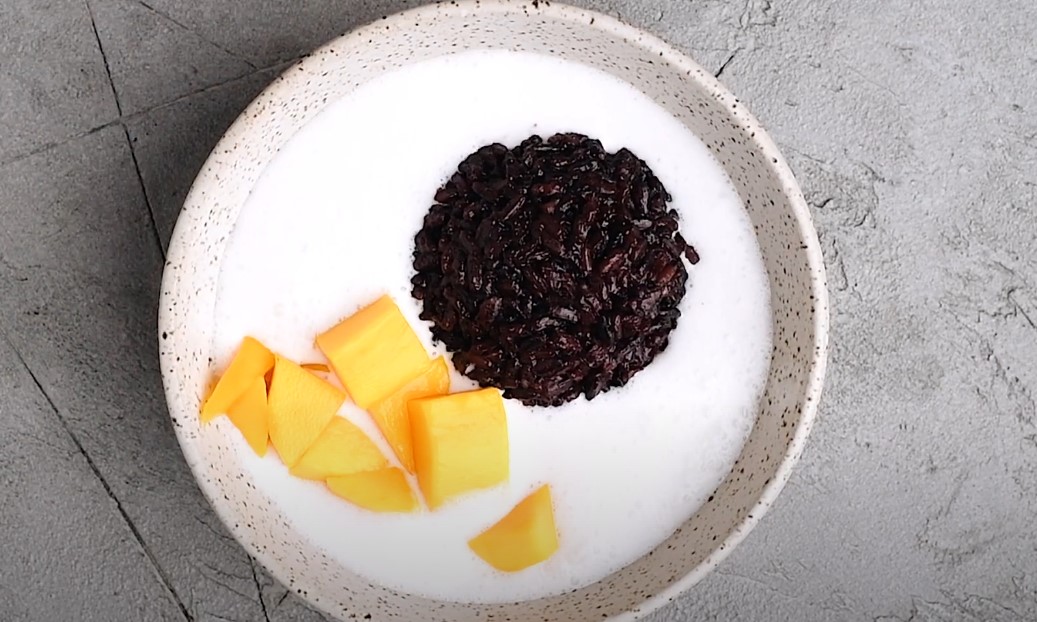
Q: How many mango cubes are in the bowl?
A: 9